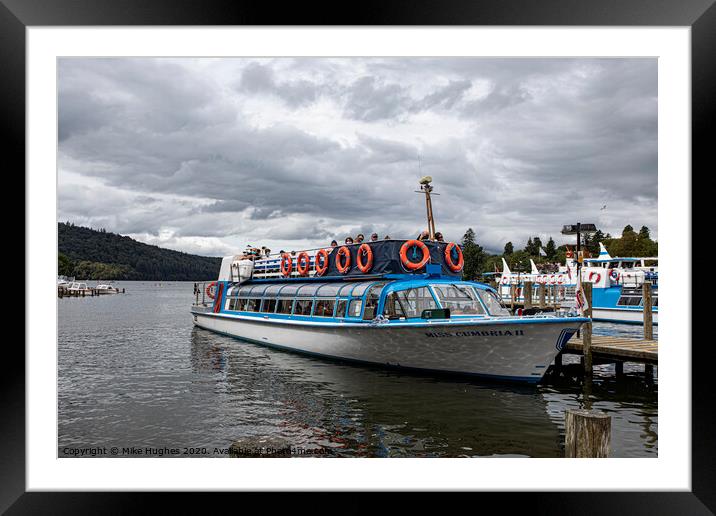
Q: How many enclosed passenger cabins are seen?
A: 1